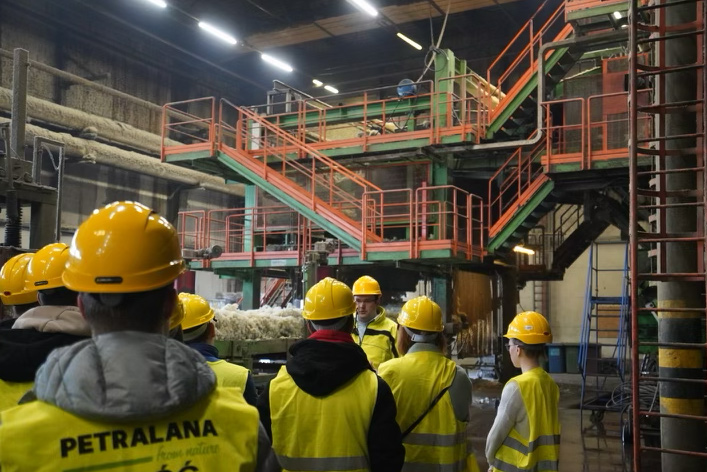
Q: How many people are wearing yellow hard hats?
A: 9